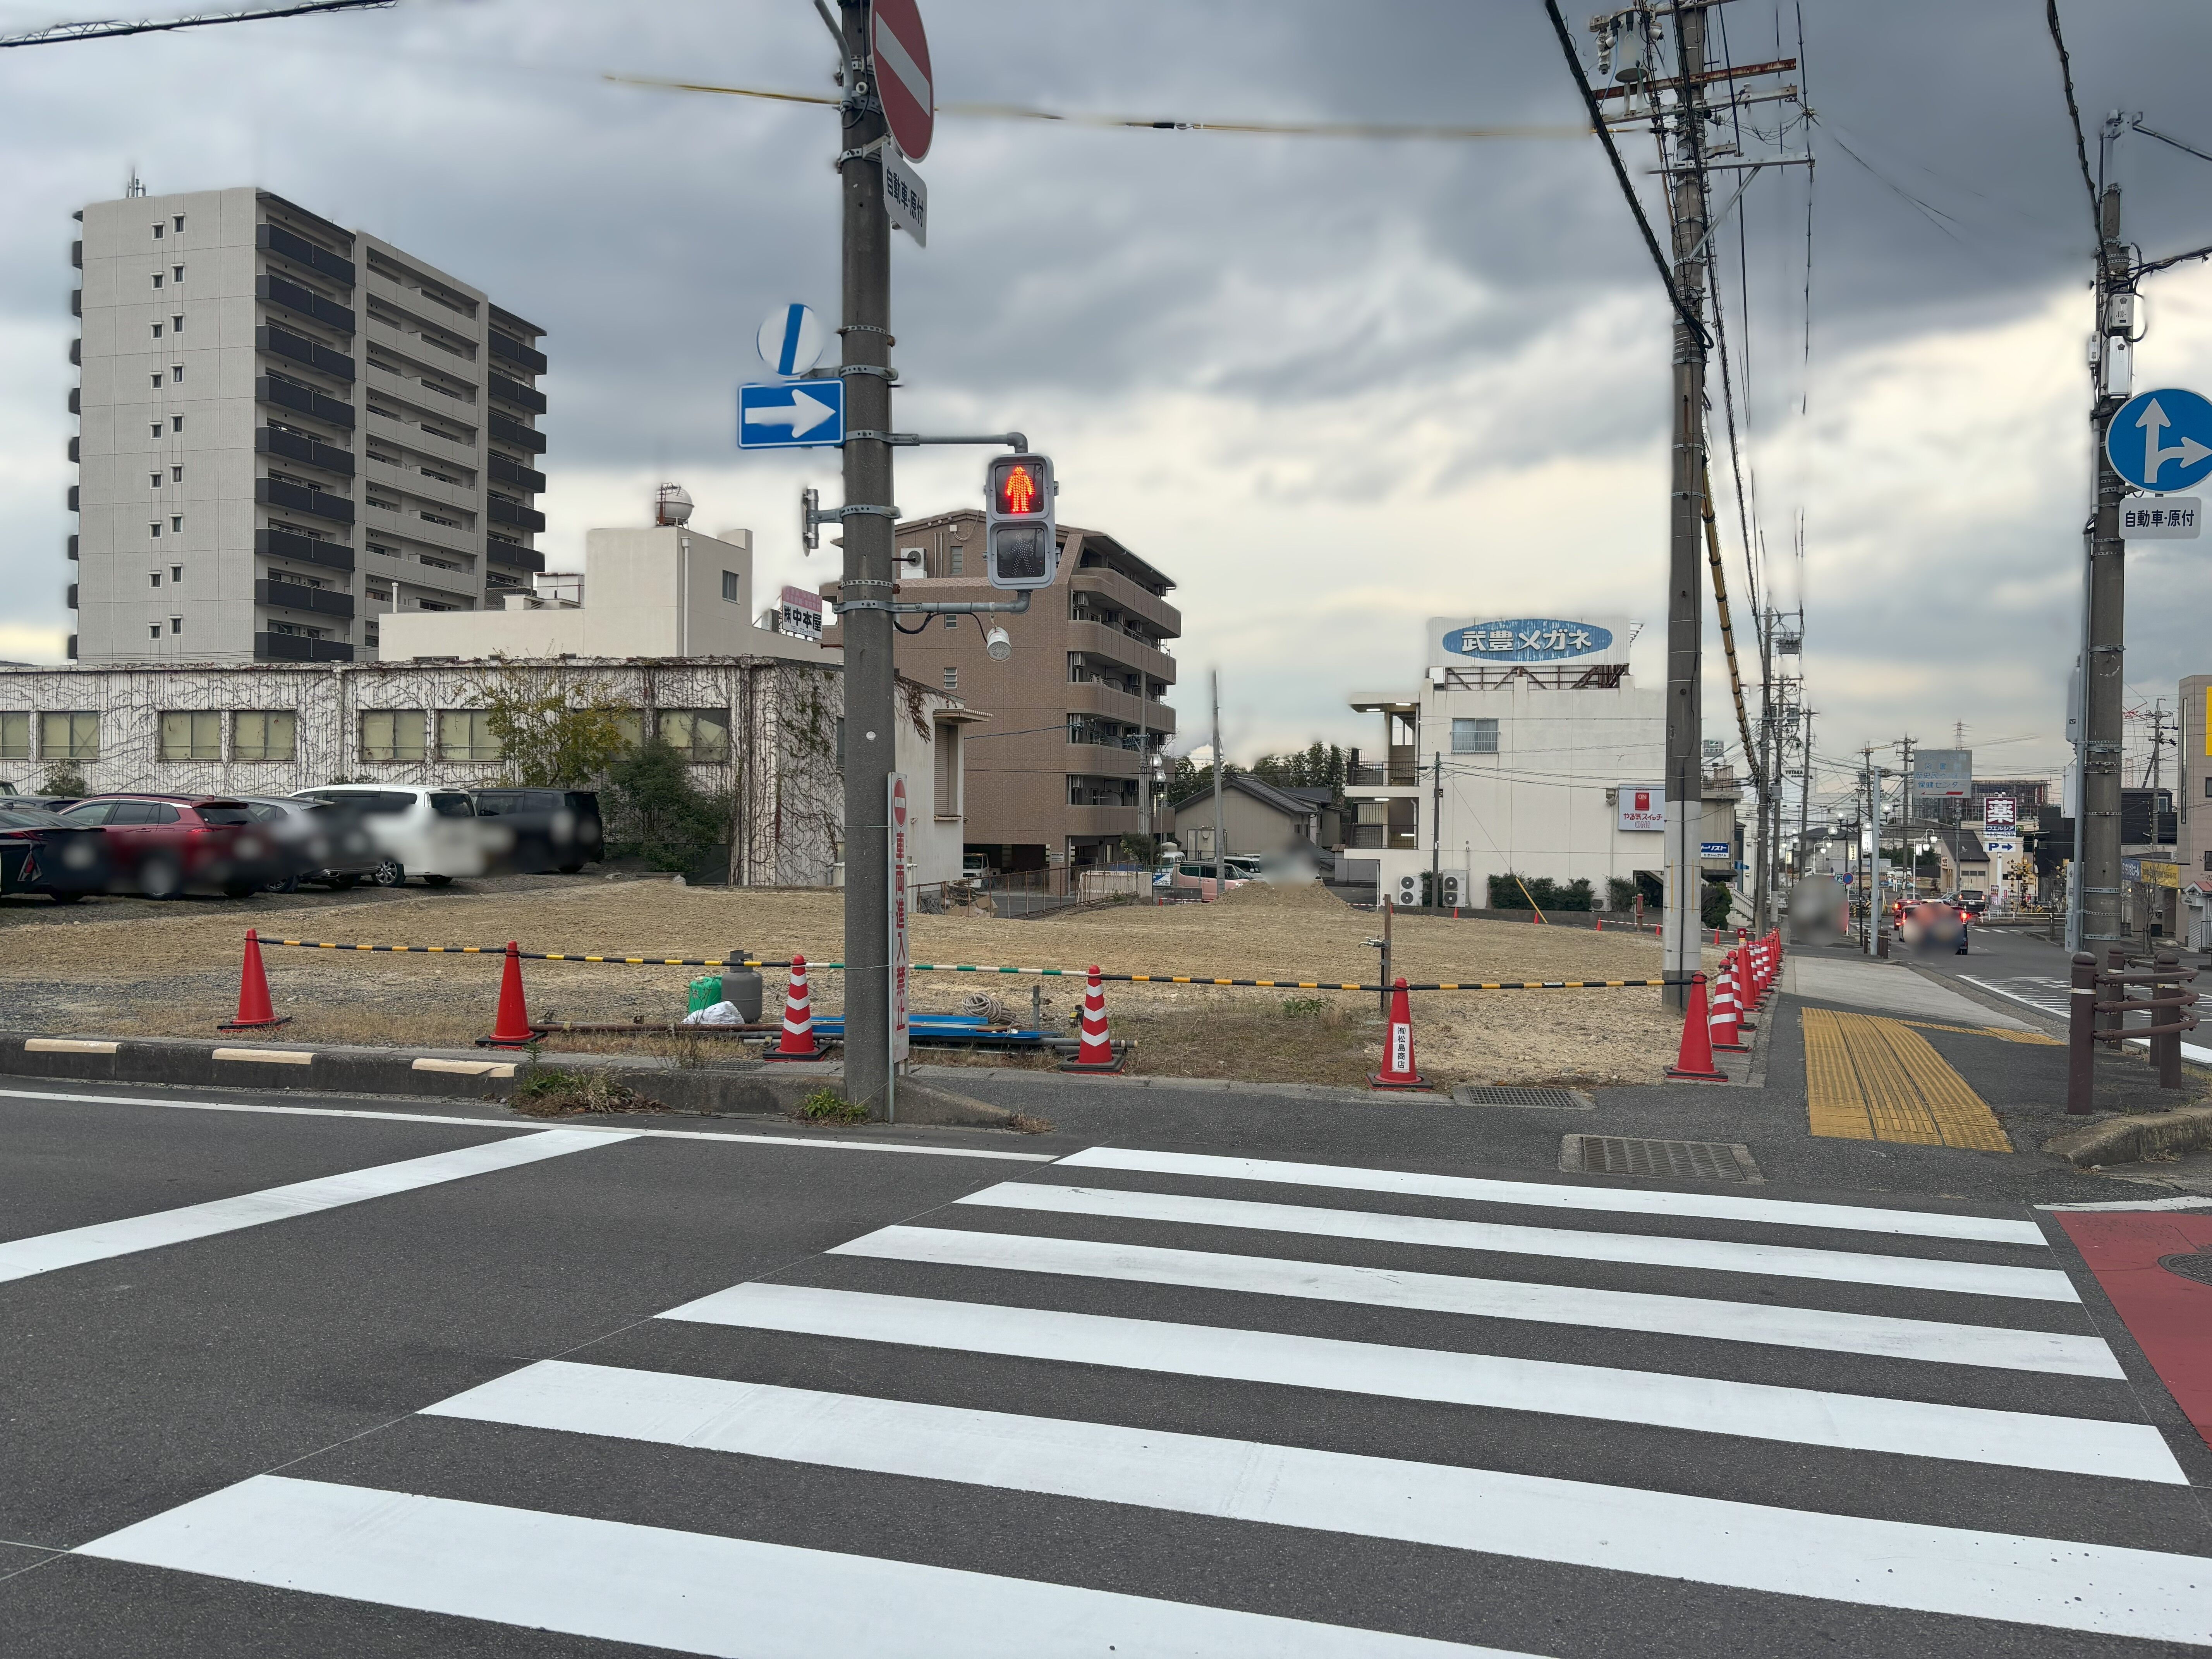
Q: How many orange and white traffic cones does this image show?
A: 7